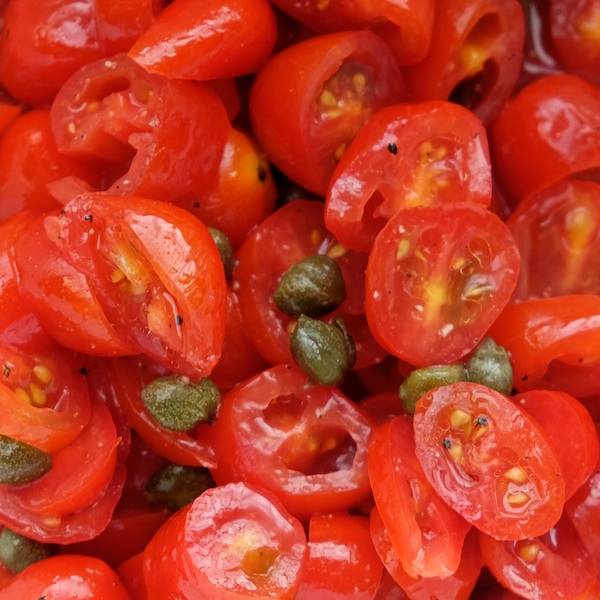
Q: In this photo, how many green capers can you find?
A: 9